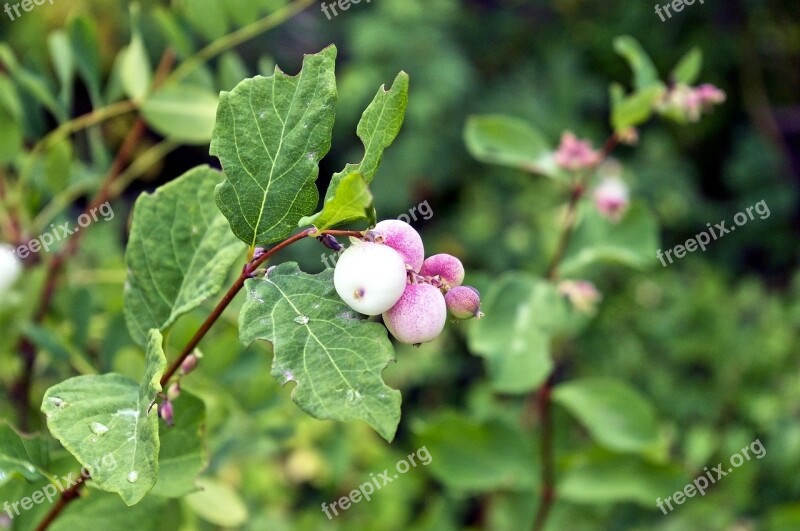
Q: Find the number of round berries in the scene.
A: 5